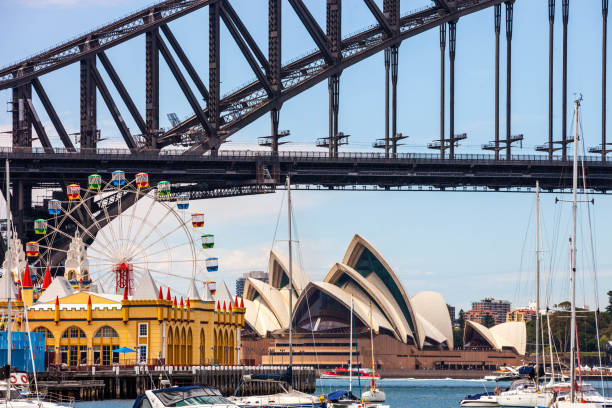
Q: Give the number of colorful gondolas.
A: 14